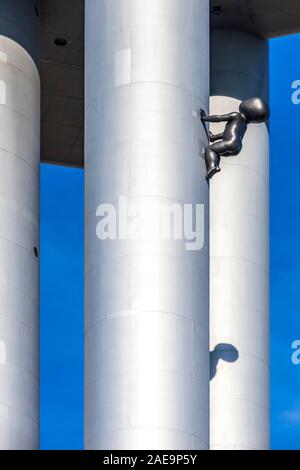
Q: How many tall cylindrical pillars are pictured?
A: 3